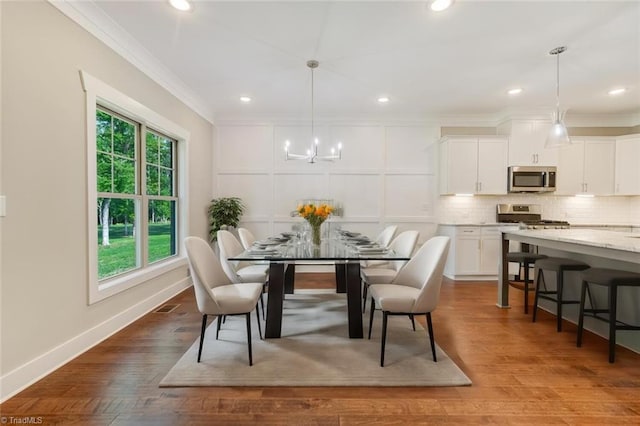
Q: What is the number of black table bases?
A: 4